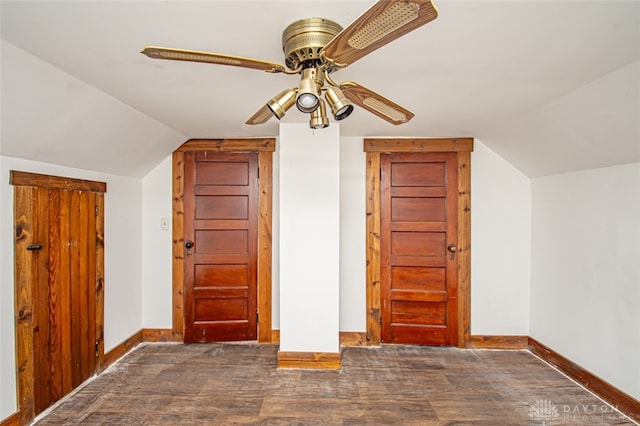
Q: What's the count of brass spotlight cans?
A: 4